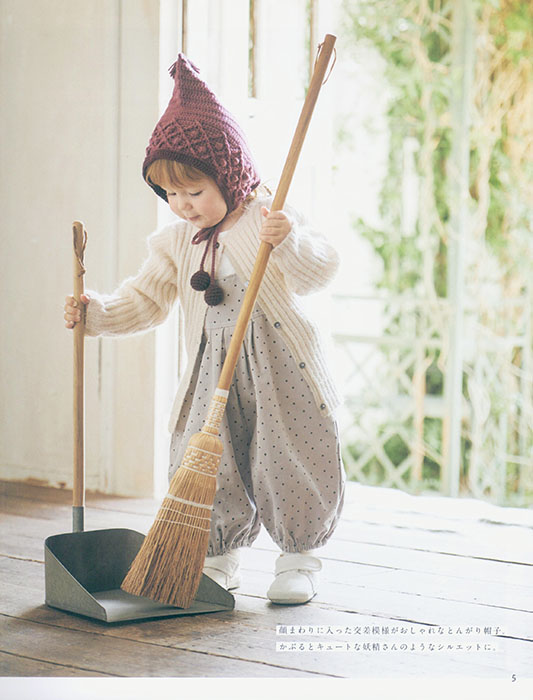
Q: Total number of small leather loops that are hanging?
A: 2